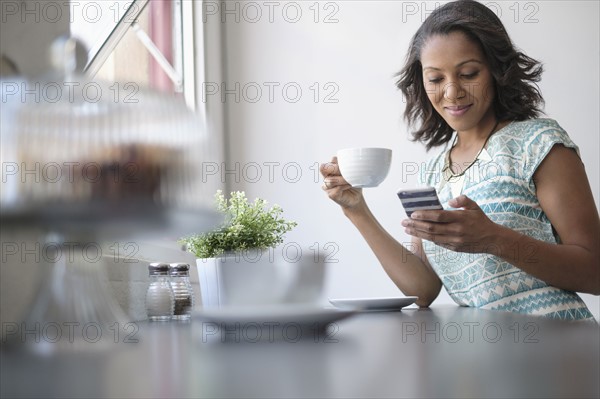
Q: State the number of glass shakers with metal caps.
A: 2